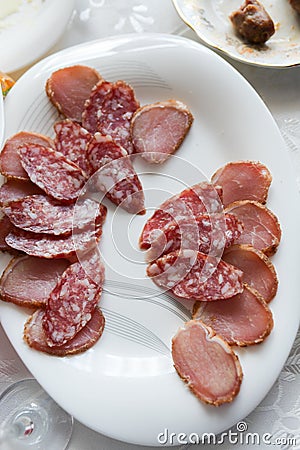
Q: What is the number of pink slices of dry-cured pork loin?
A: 12